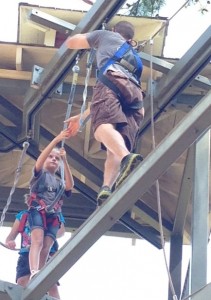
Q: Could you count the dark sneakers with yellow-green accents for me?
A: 2